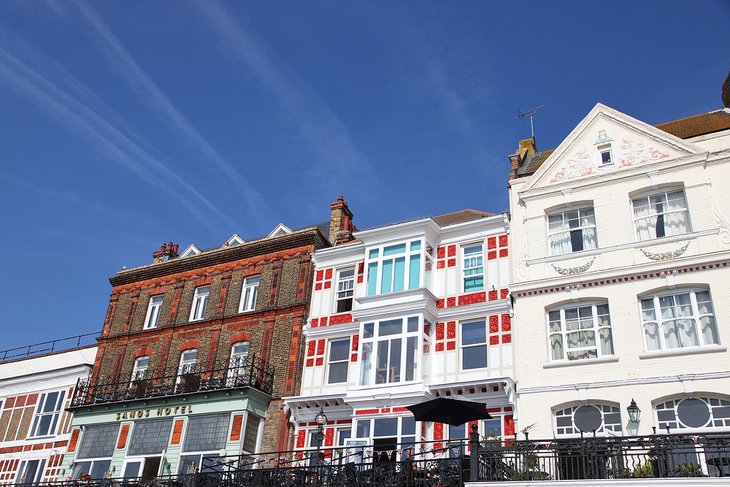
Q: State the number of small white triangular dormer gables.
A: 3